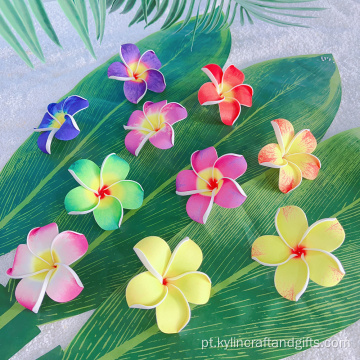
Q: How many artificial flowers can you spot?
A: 10